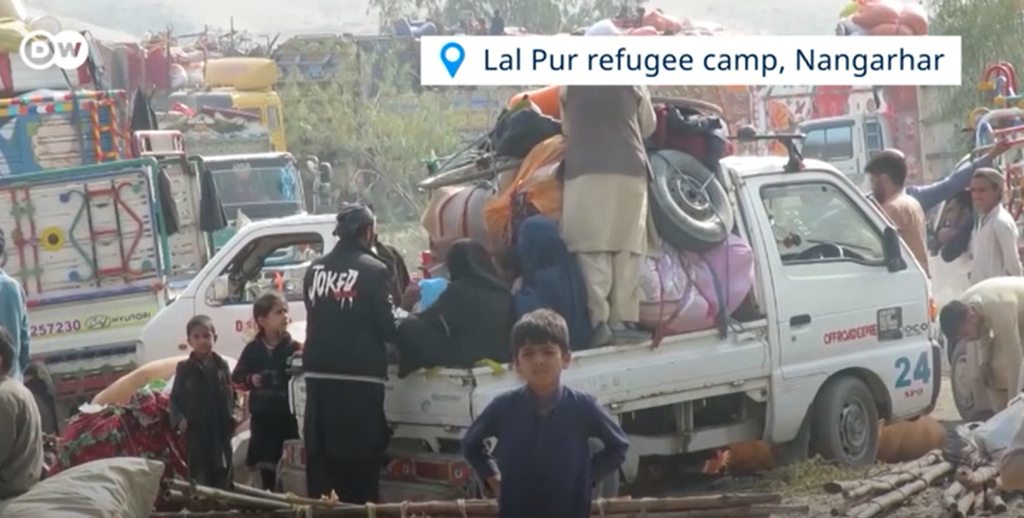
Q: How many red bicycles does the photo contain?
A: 0